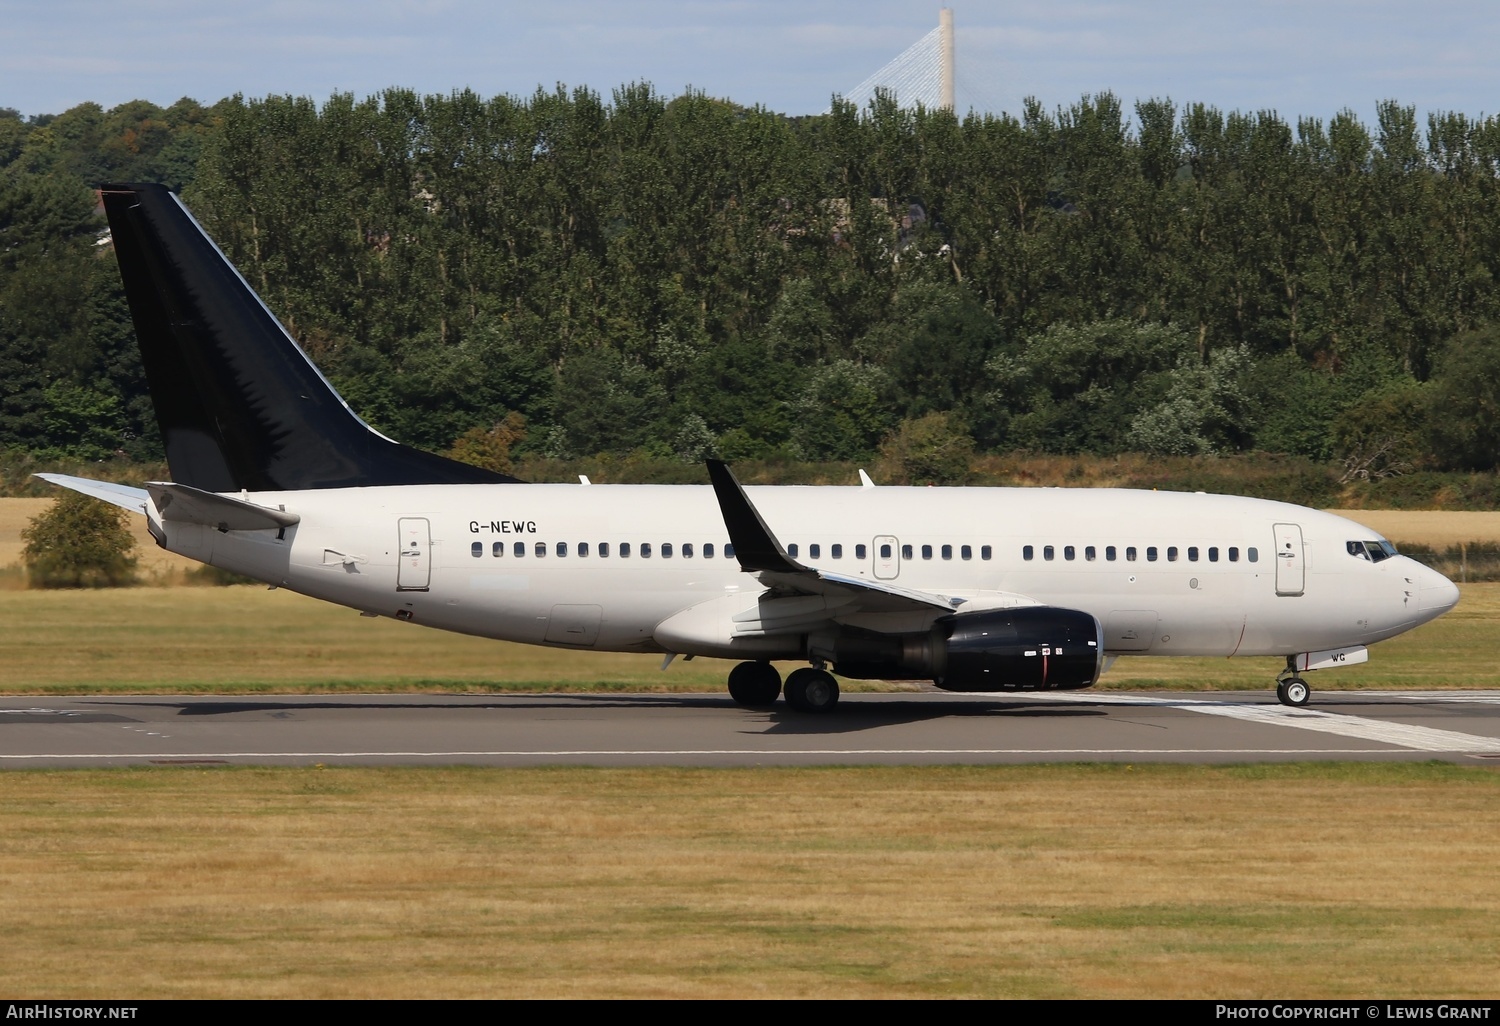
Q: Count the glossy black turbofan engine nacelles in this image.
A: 1